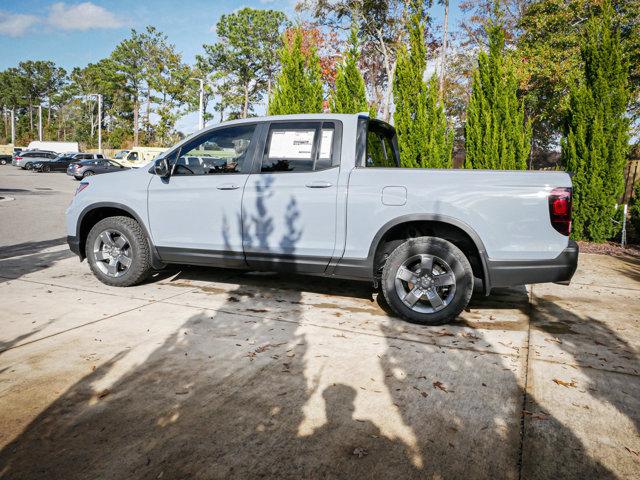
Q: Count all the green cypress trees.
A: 5